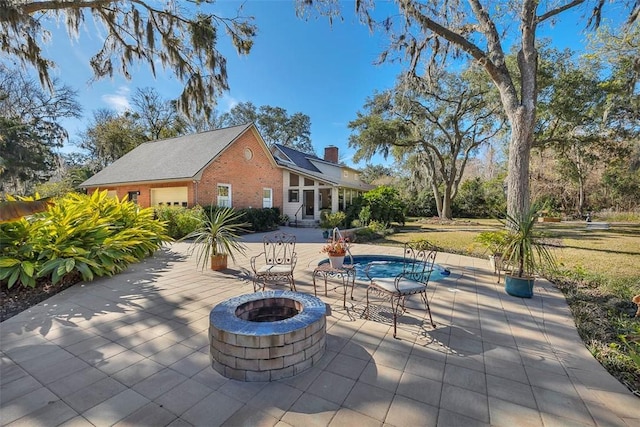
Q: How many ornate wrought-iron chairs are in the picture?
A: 2